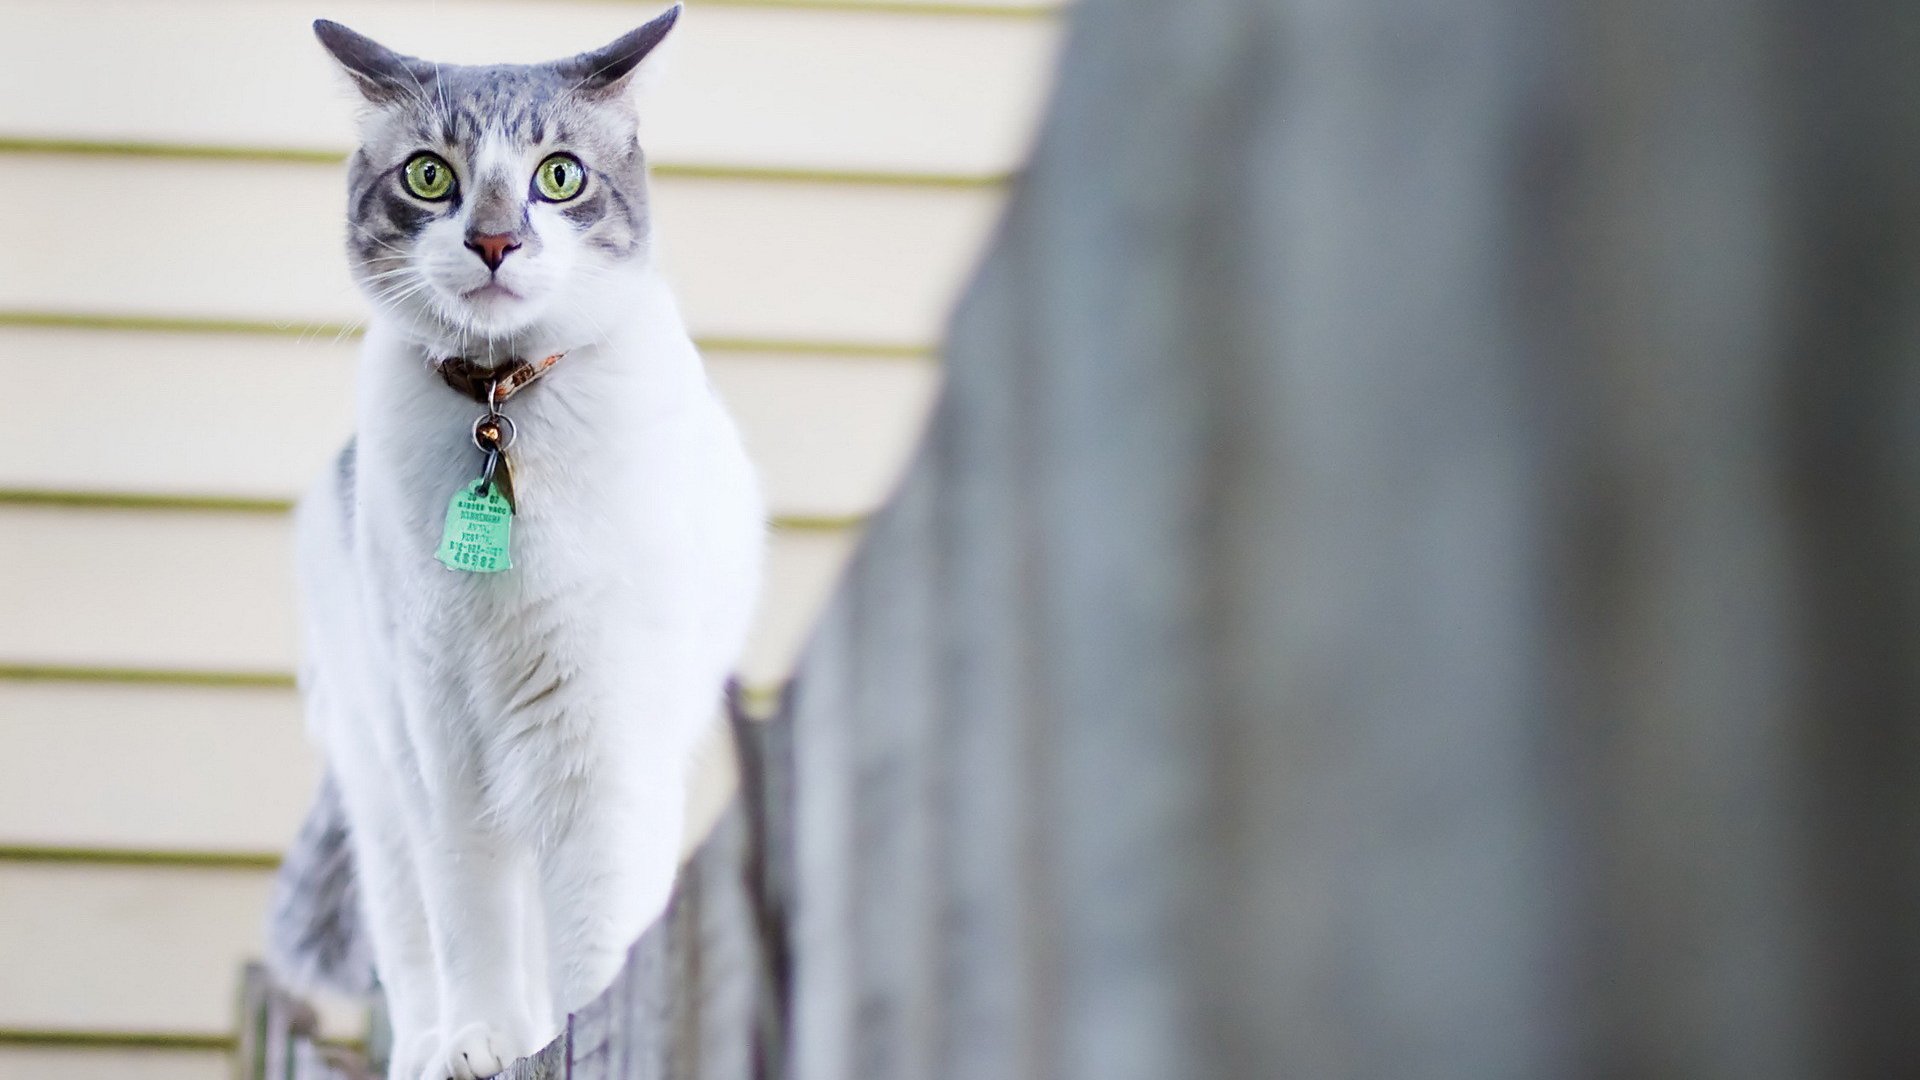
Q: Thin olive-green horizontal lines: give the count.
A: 7